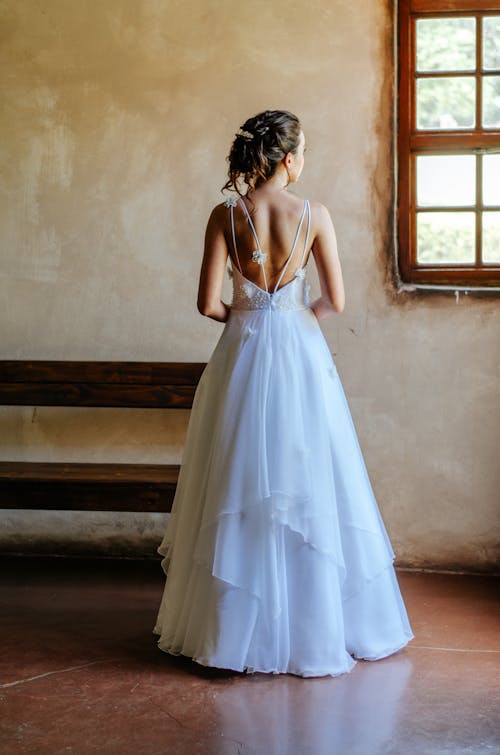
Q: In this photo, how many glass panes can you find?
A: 8